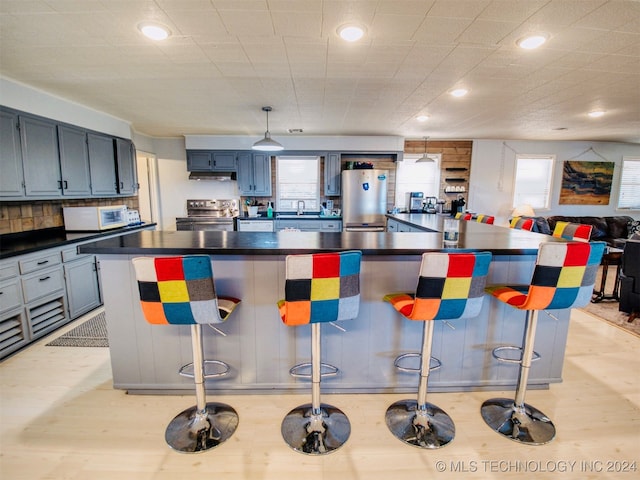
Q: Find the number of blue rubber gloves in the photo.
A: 0